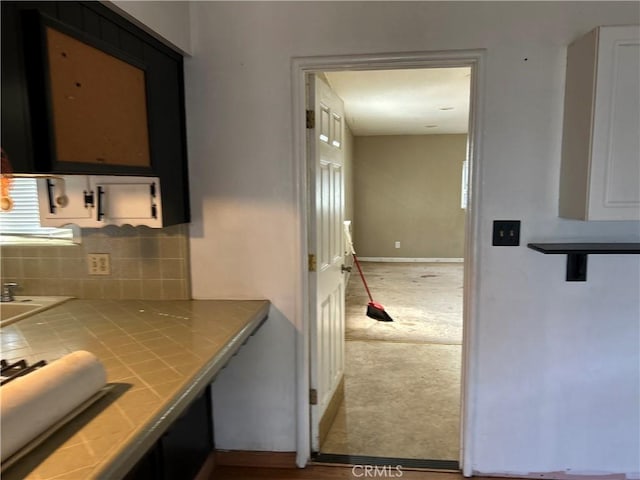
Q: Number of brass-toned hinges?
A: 3